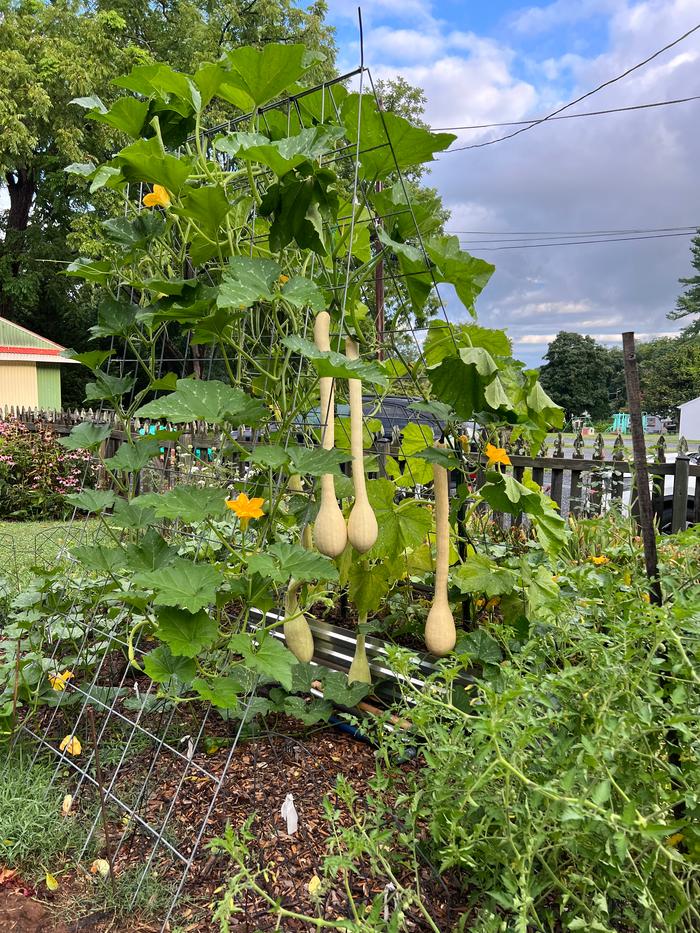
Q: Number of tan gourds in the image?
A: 3